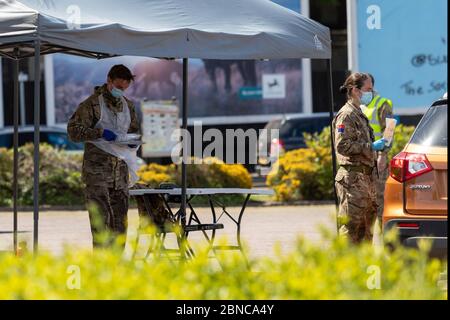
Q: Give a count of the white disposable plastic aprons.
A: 1